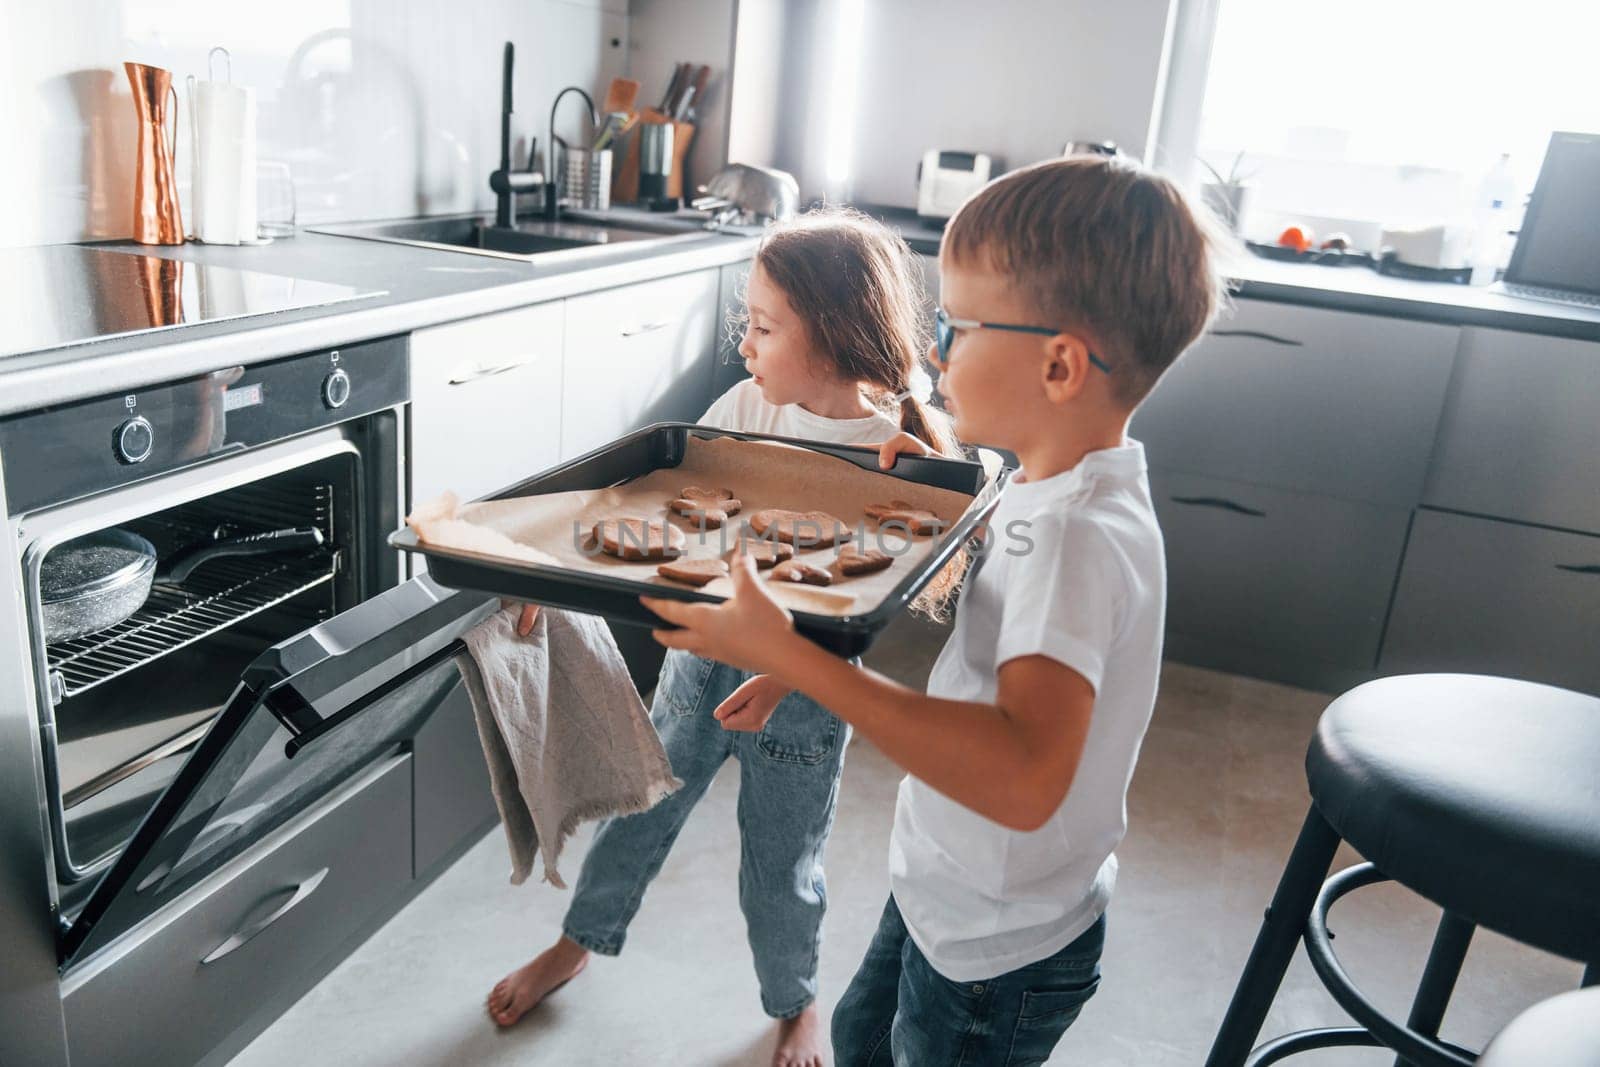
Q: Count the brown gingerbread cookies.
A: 8